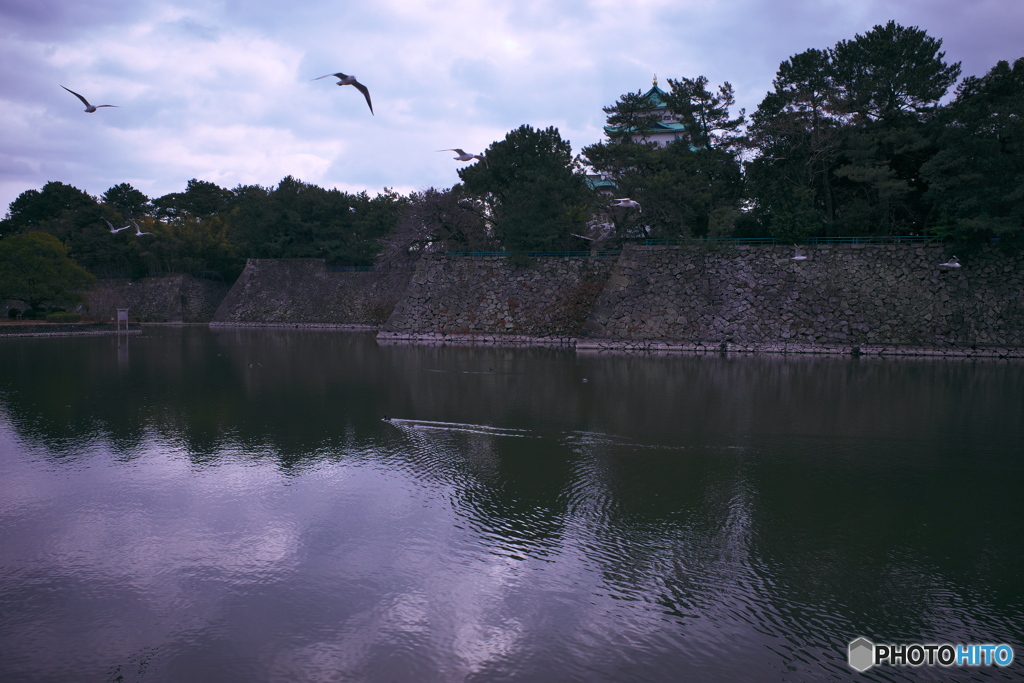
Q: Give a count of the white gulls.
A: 8